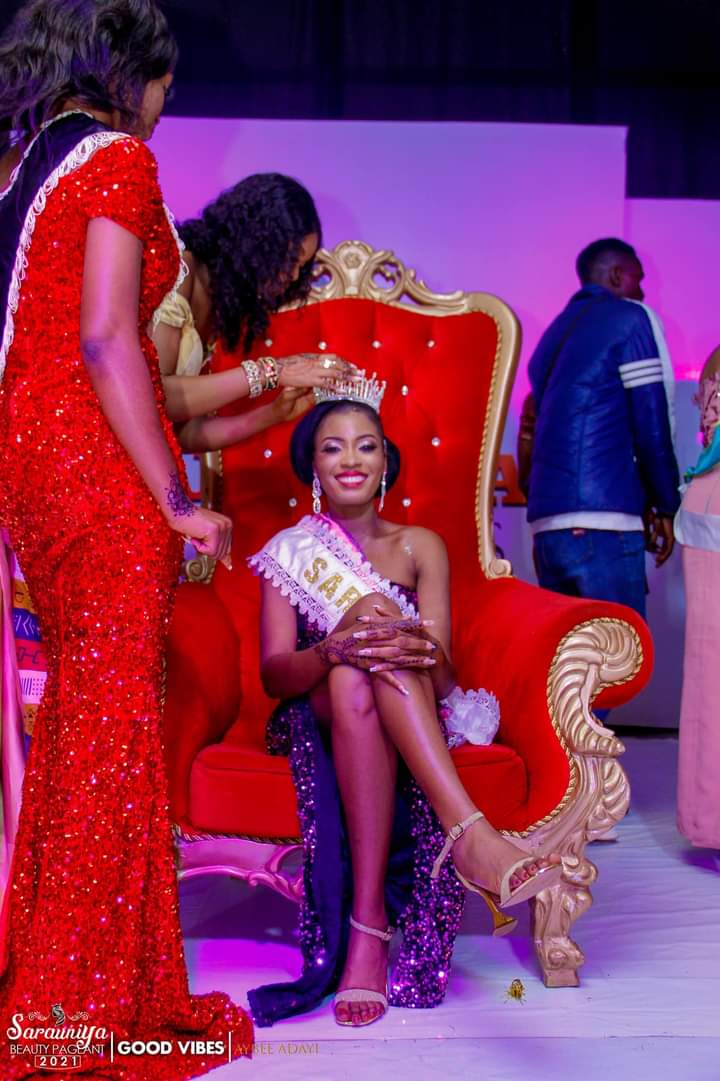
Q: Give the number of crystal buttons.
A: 9